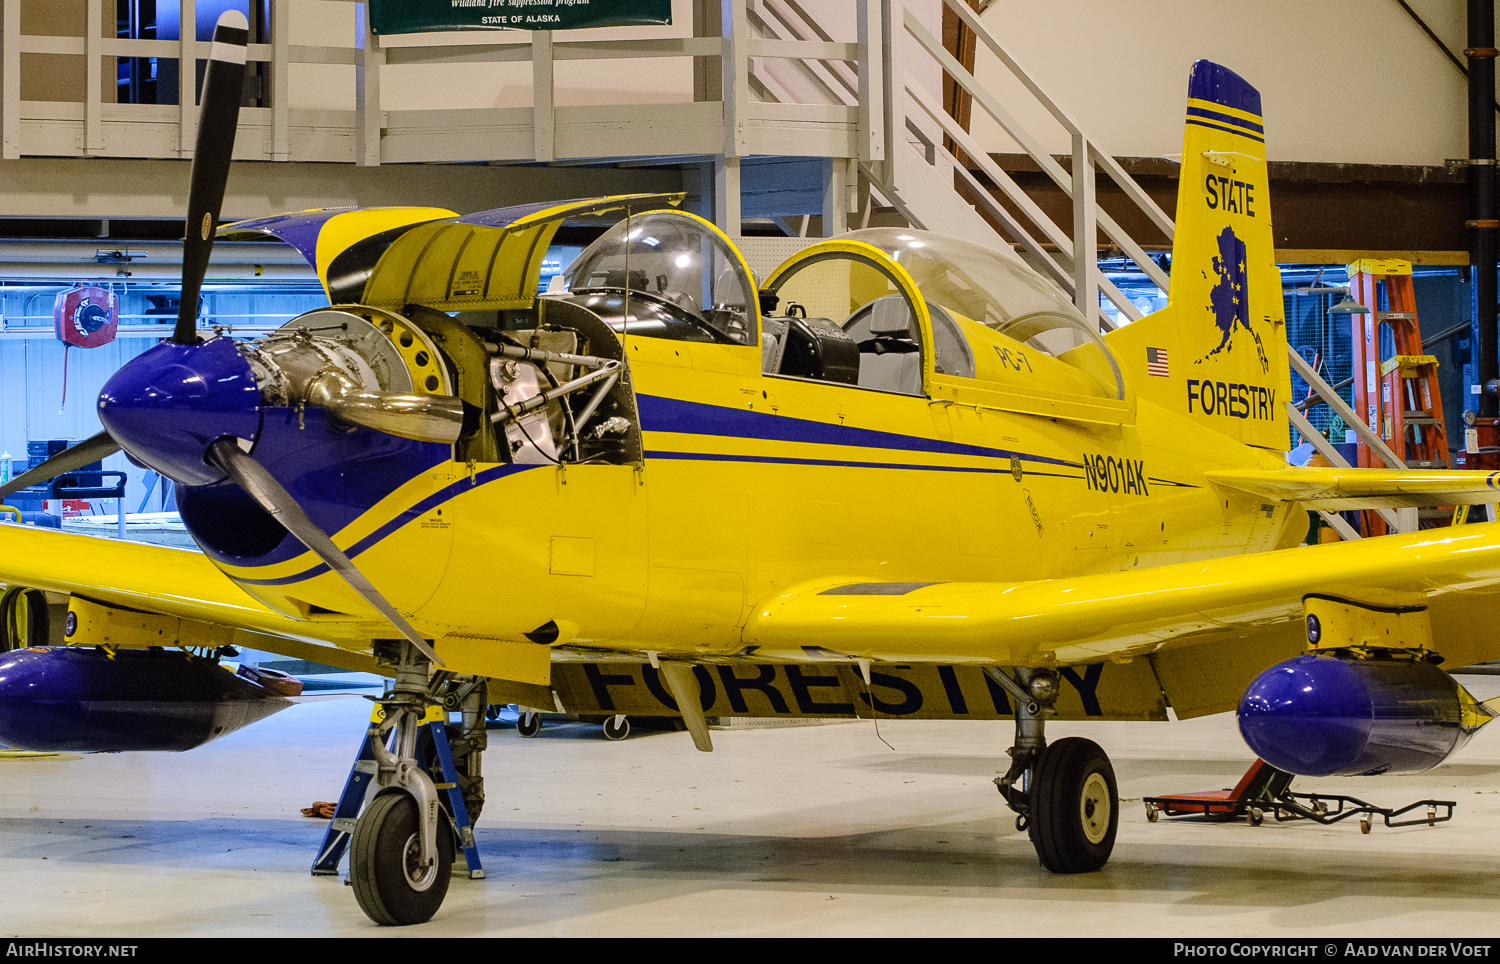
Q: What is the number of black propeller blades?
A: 3